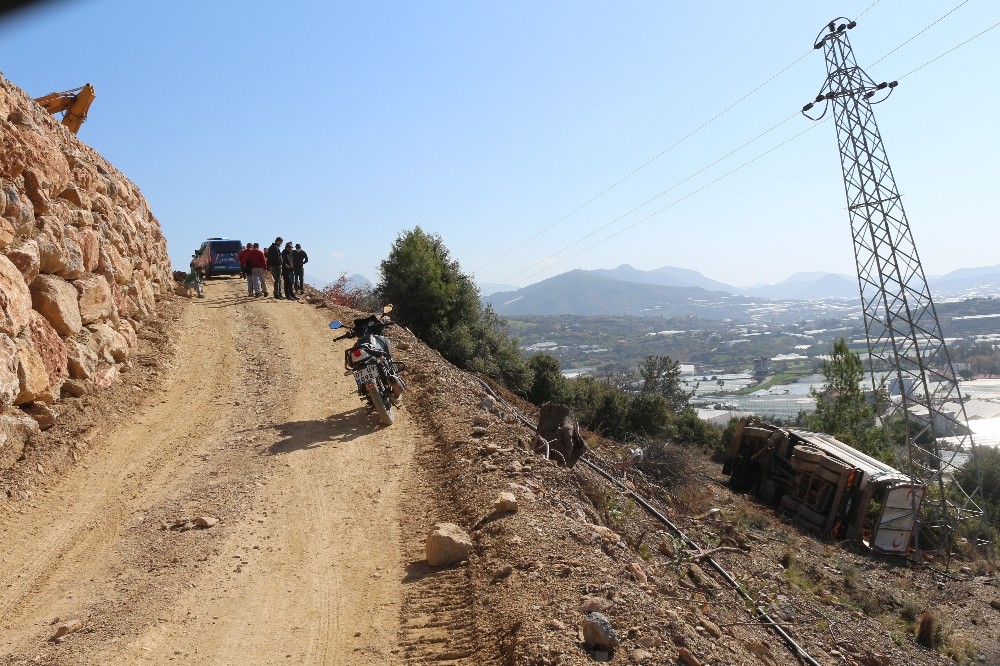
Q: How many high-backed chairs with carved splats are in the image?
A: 0